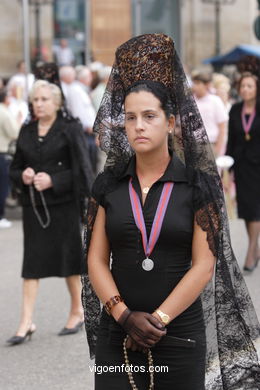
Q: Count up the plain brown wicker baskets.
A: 0